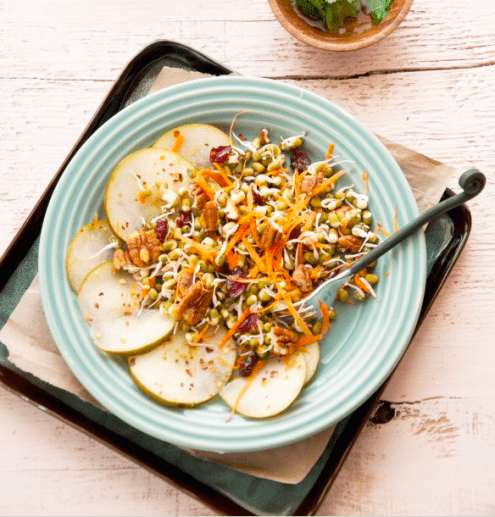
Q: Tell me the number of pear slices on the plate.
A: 7